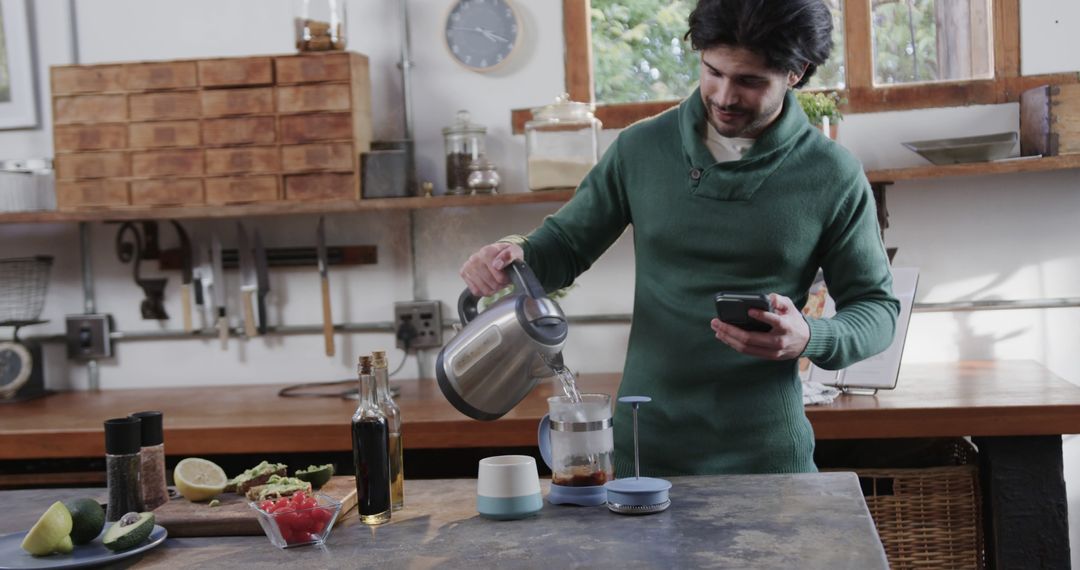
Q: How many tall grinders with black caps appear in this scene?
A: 2